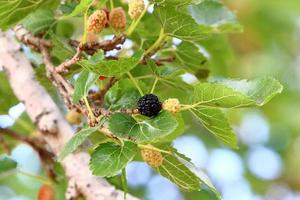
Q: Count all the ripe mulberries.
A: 1